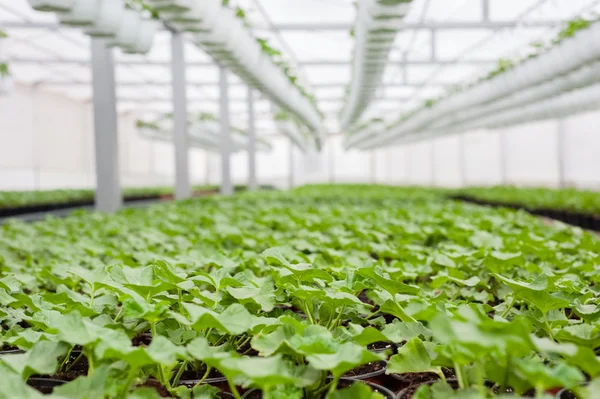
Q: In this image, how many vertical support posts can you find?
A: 4